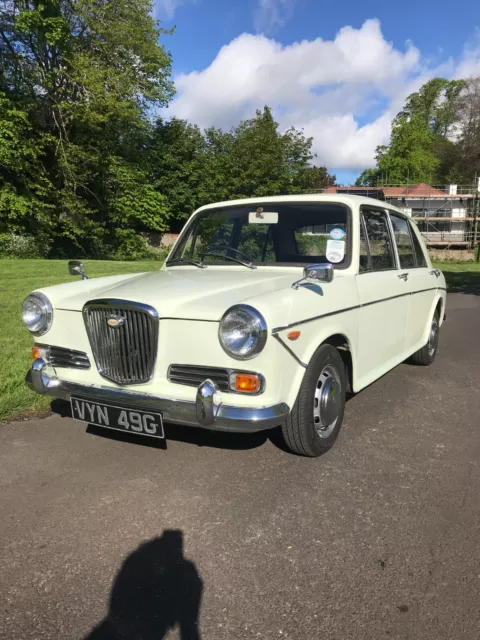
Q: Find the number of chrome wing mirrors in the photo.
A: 2